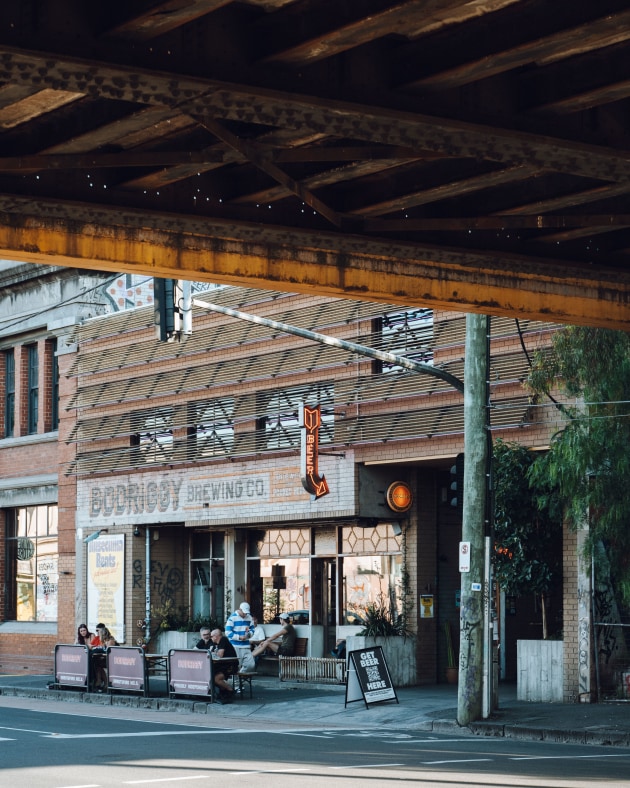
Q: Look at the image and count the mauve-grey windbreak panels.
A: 3